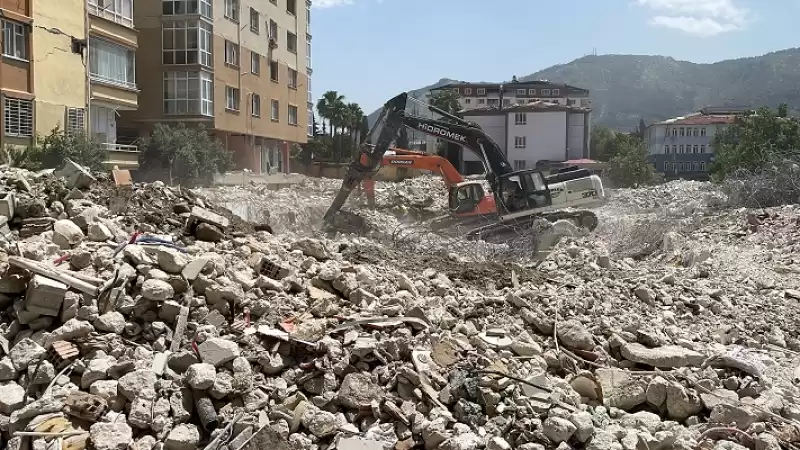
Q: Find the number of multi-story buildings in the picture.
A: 5